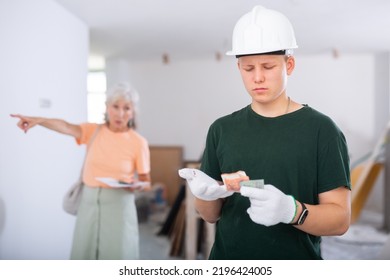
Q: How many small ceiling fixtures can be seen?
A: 3